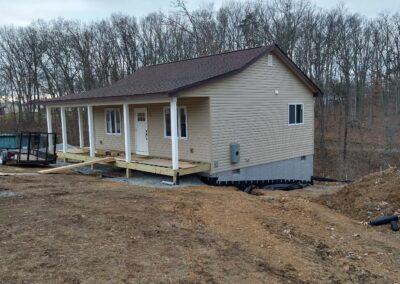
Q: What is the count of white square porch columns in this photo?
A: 6